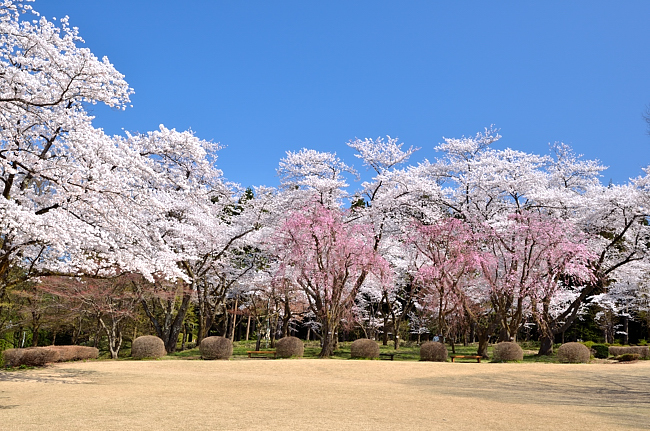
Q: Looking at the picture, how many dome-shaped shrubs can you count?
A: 7